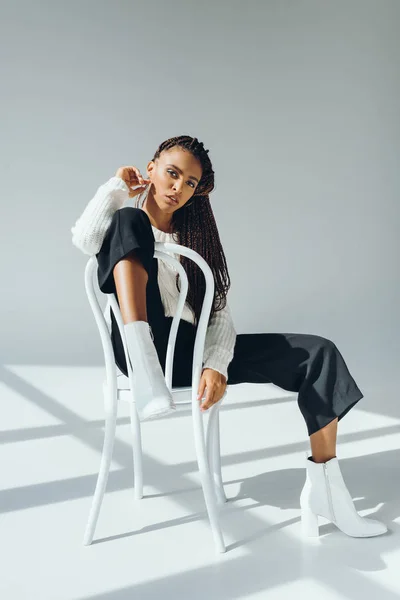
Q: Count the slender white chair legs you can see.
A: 4